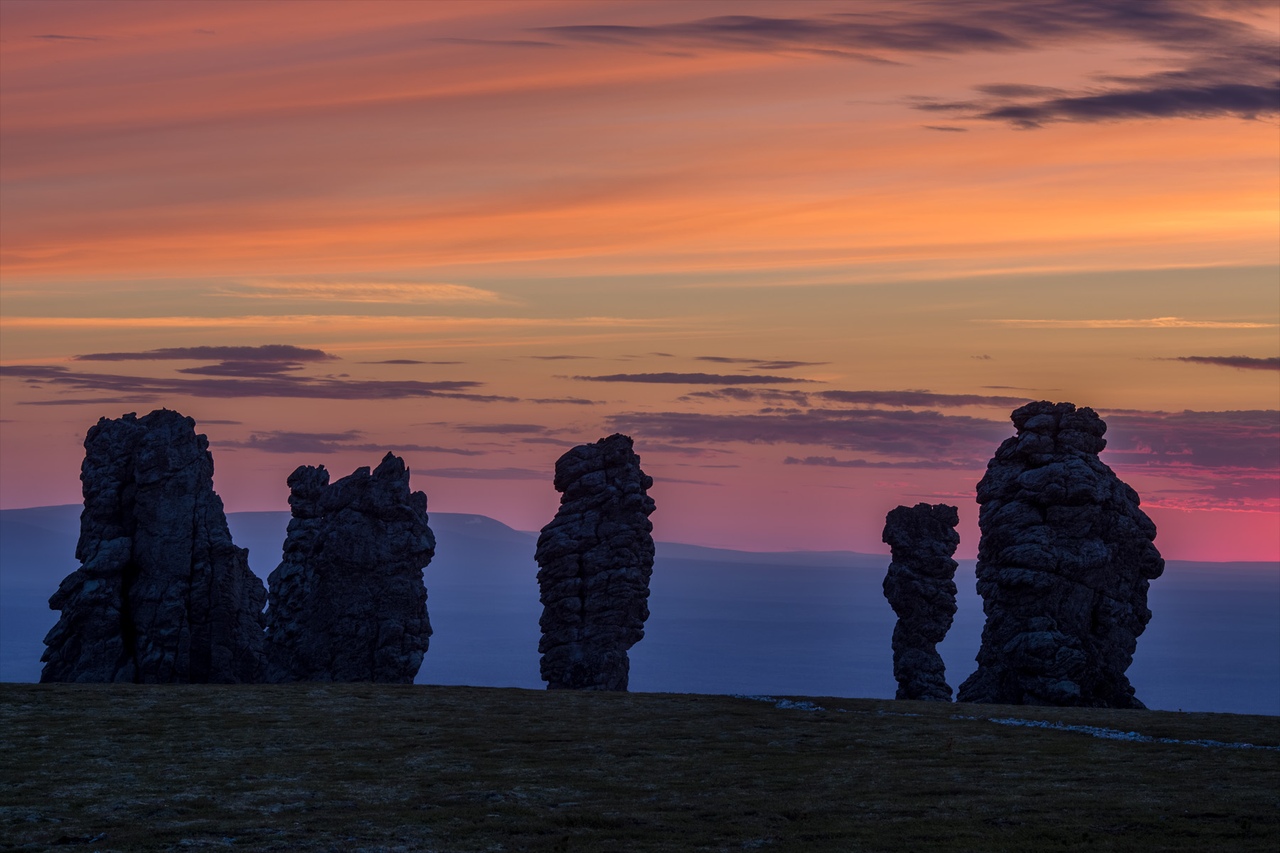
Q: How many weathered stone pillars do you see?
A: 5